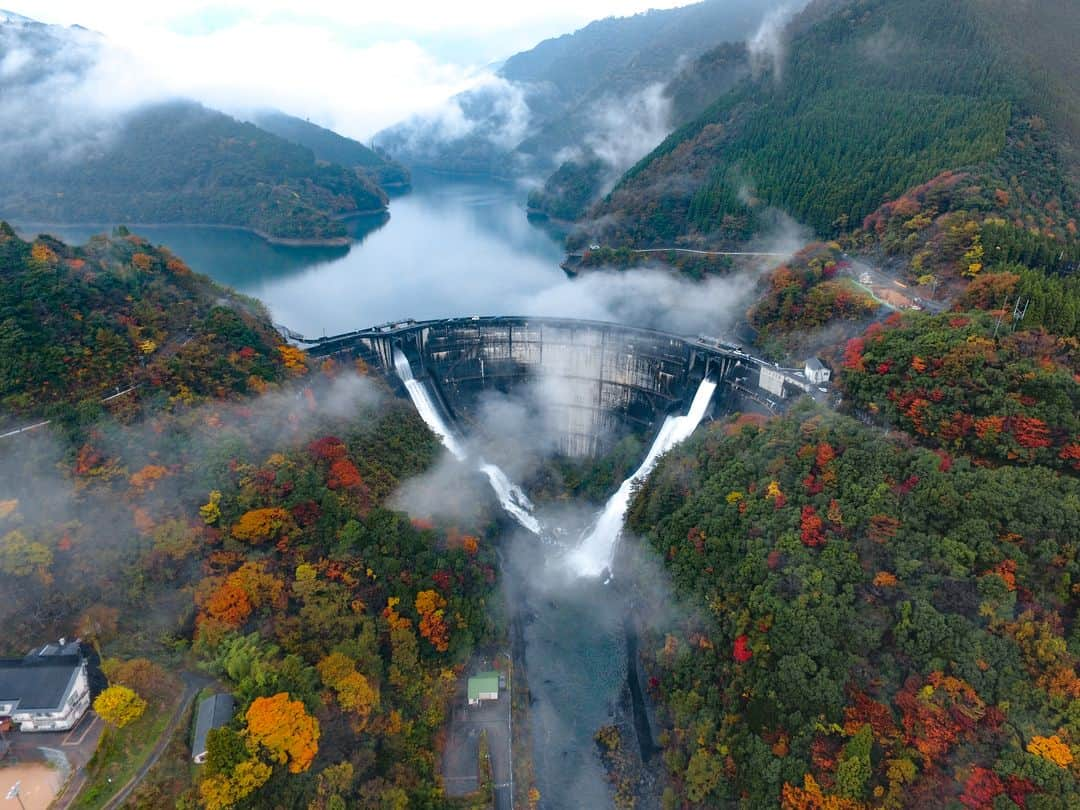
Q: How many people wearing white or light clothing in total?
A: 0